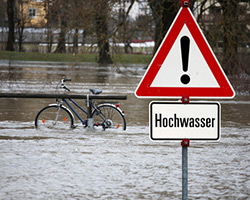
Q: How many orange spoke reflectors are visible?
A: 4